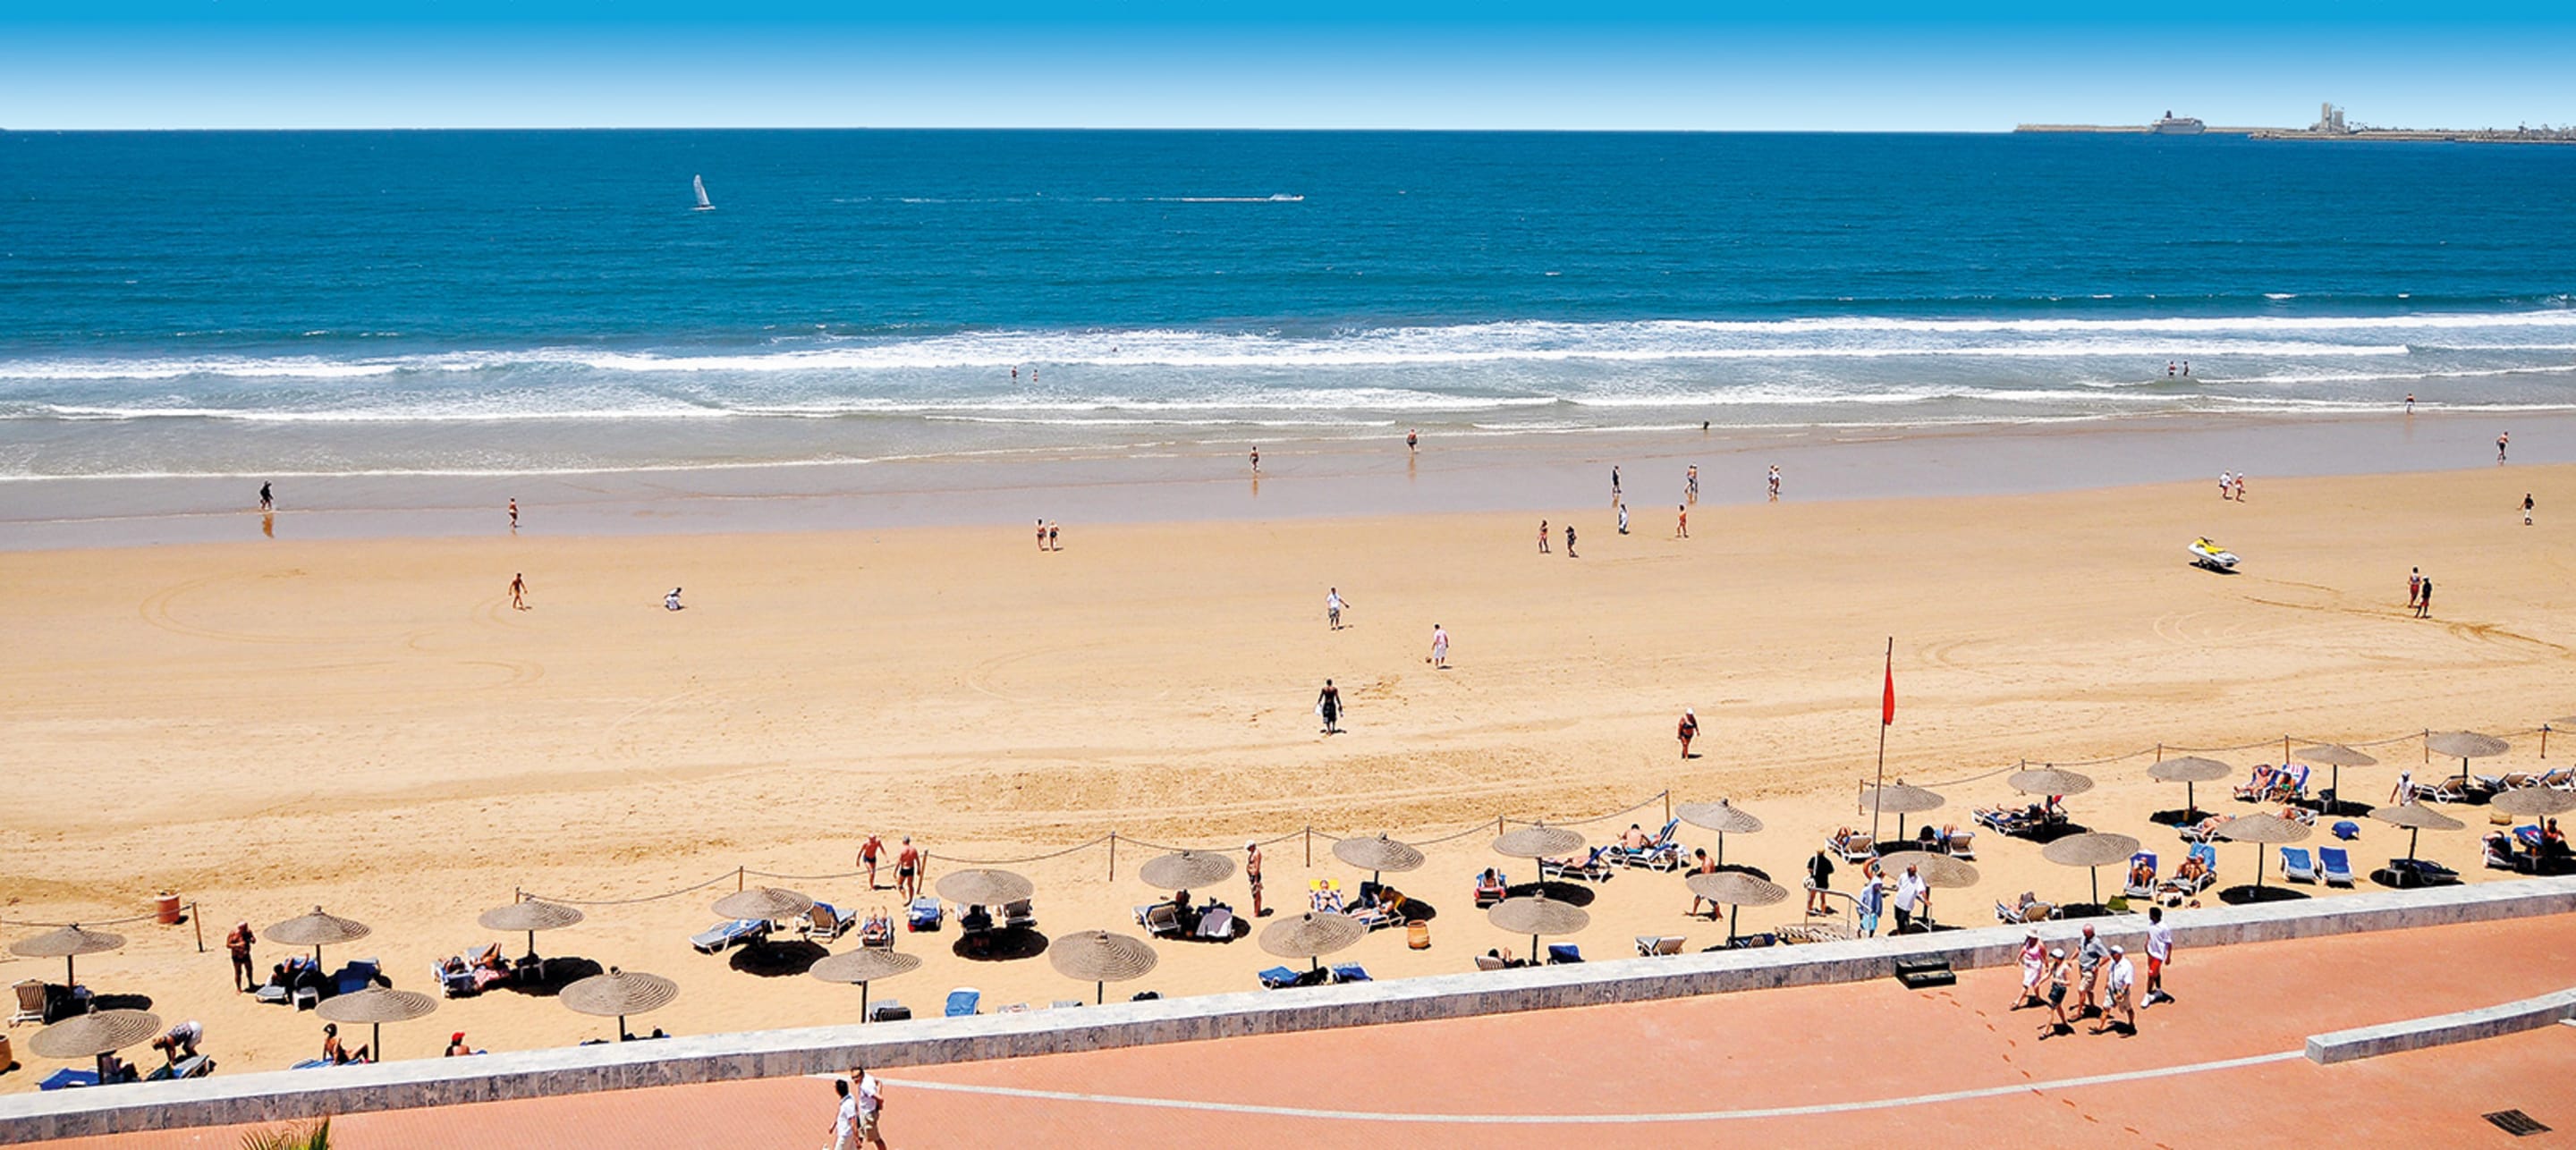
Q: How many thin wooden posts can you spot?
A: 14